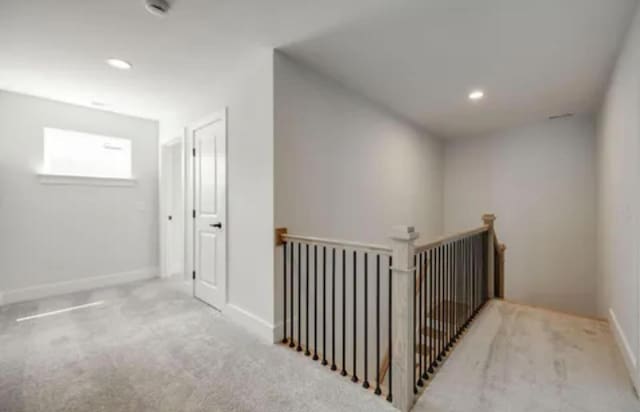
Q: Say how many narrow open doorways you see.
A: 1